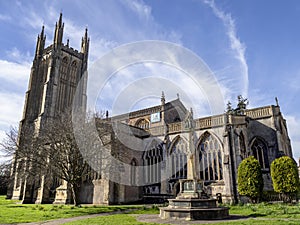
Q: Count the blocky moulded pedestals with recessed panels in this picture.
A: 1